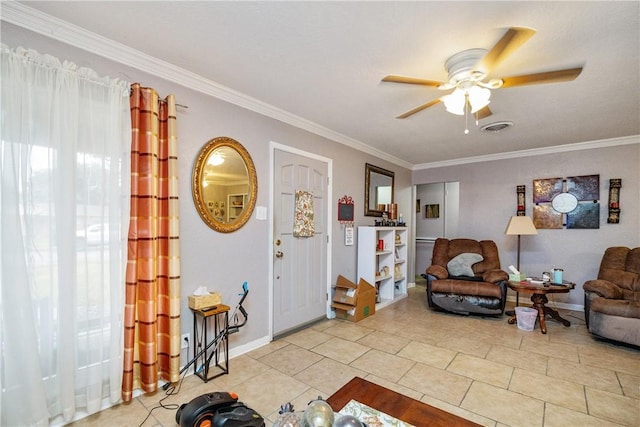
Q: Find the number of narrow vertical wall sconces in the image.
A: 2